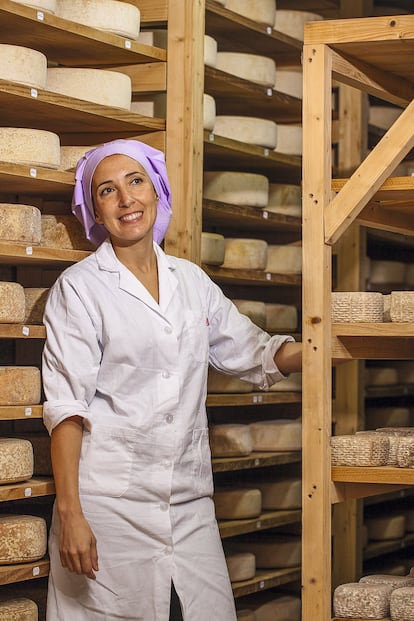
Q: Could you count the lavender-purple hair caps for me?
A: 1